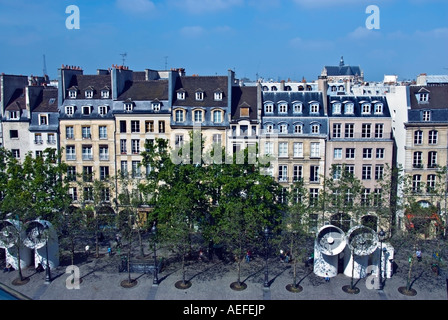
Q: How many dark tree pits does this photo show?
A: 8